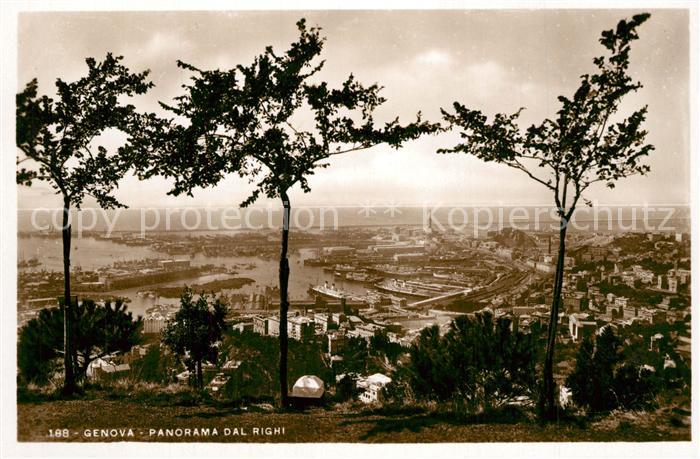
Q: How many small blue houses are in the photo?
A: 0